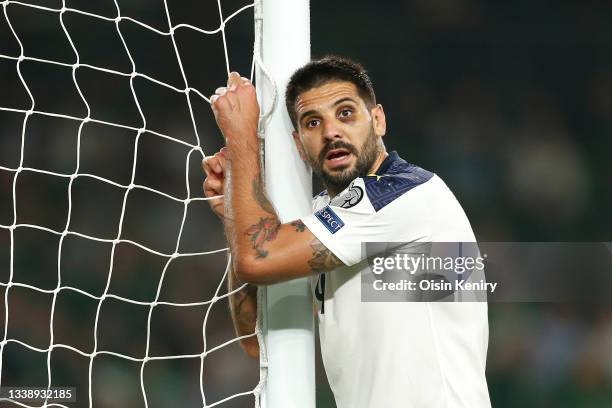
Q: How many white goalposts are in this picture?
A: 1